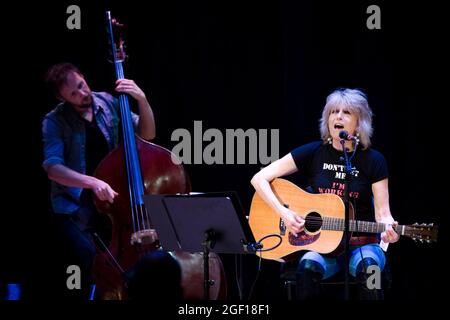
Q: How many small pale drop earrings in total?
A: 2